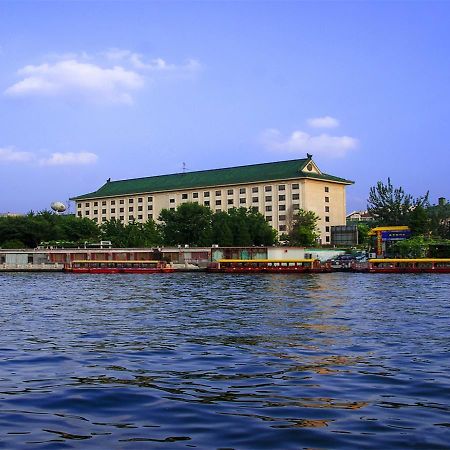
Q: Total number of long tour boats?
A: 3